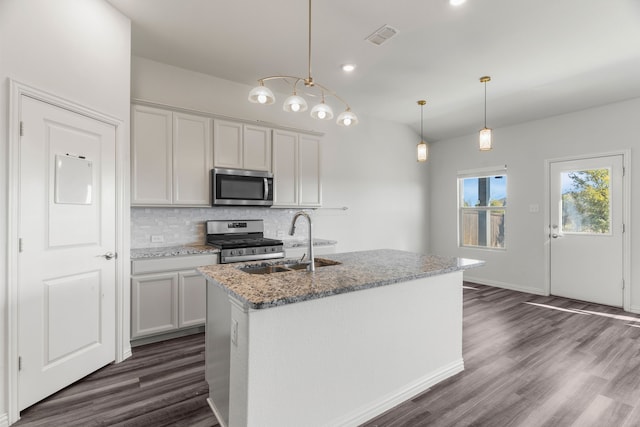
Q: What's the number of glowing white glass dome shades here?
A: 4